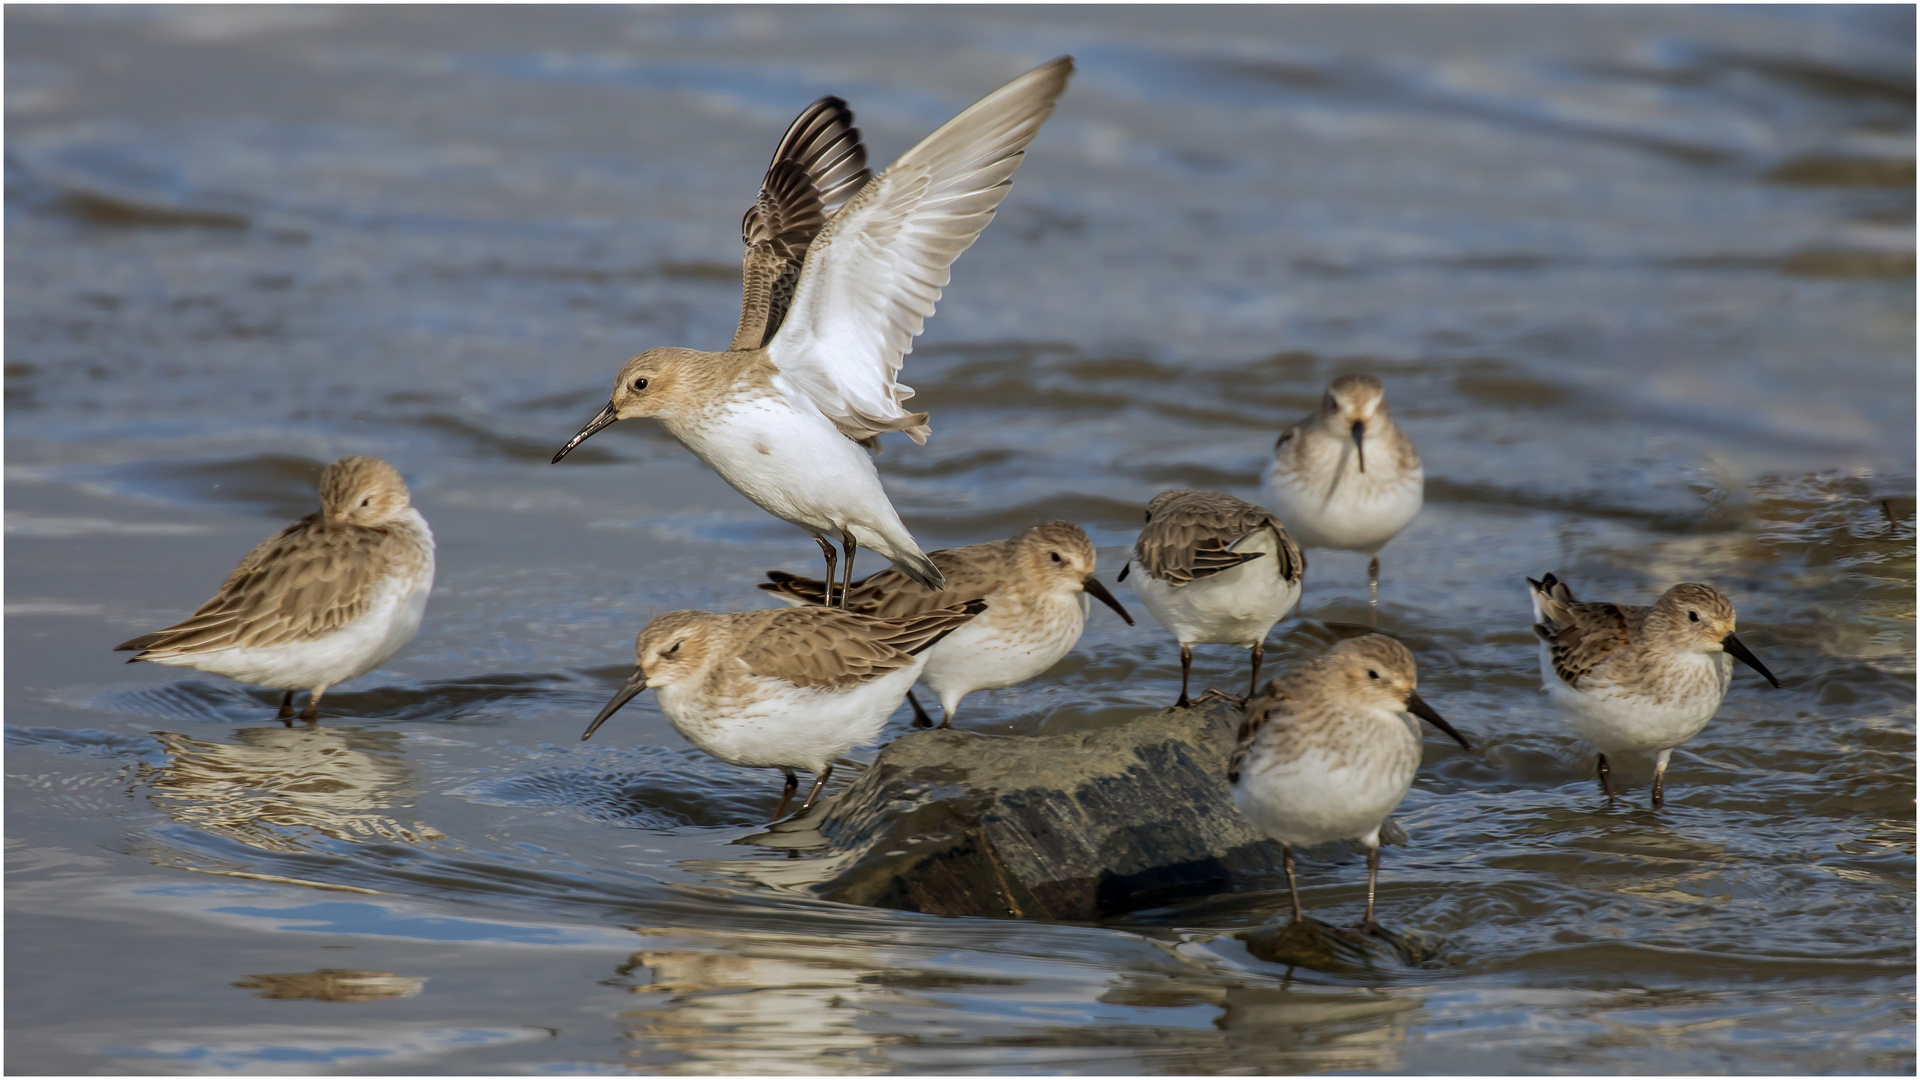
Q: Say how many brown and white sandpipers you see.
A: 8